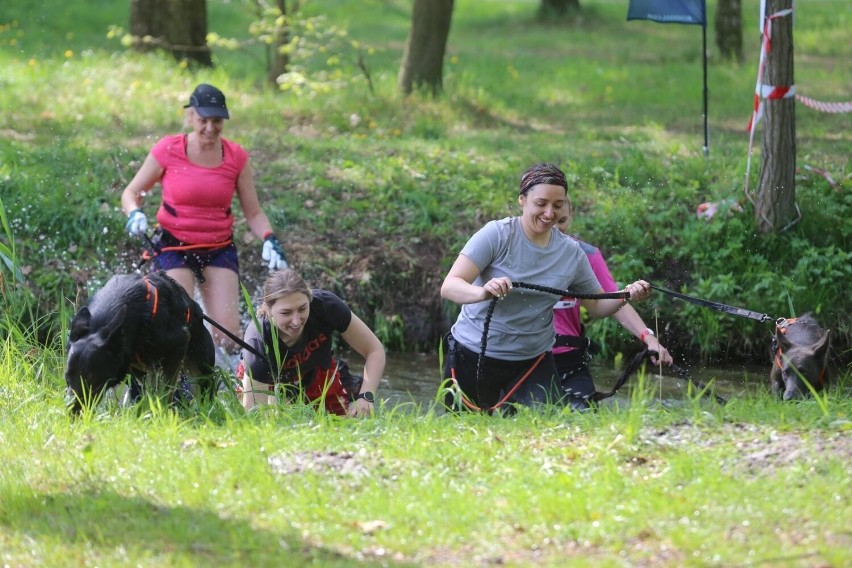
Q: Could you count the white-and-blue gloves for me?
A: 2